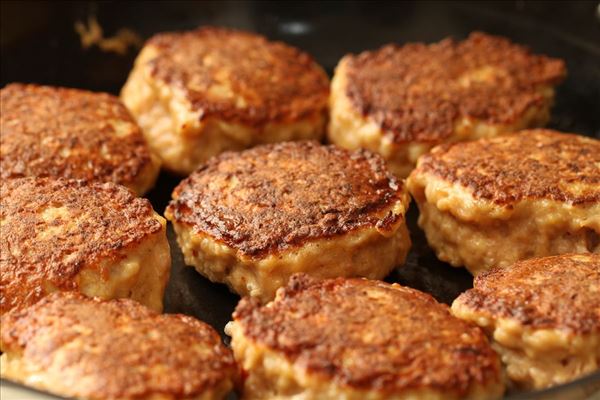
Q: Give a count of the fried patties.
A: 9